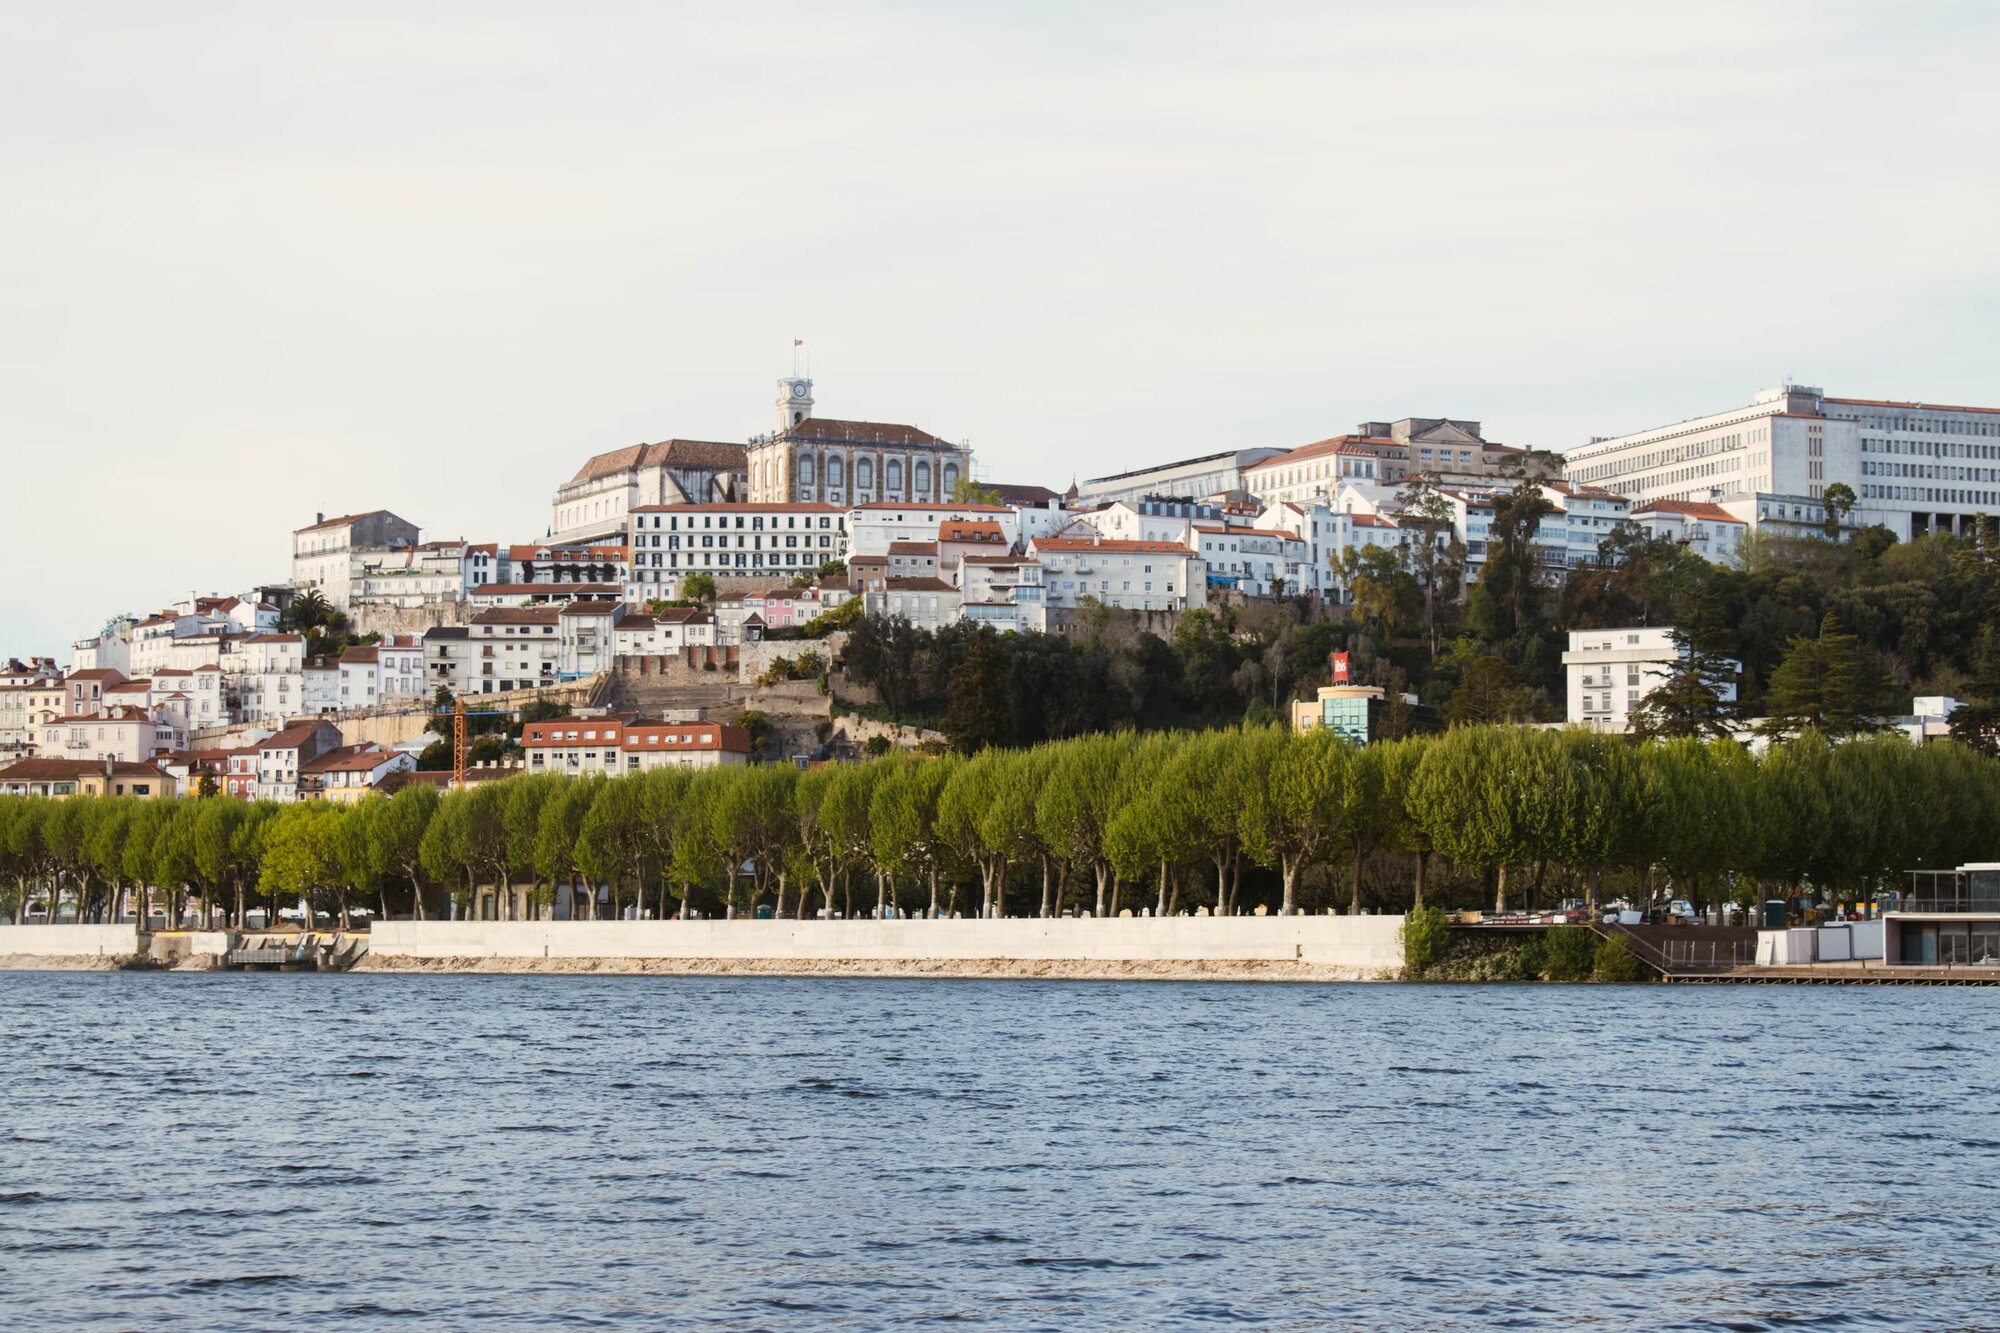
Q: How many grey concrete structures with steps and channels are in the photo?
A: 1